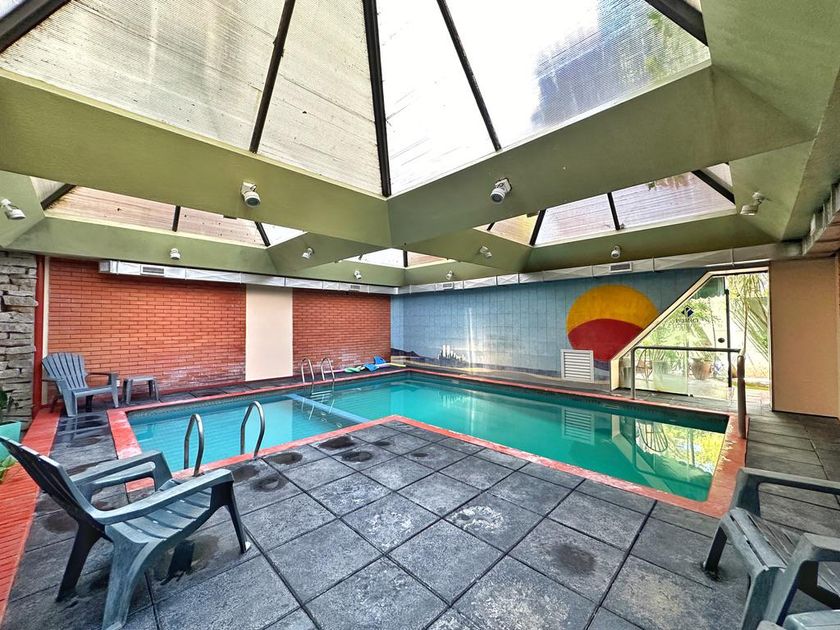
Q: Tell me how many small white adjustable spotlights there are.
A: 10